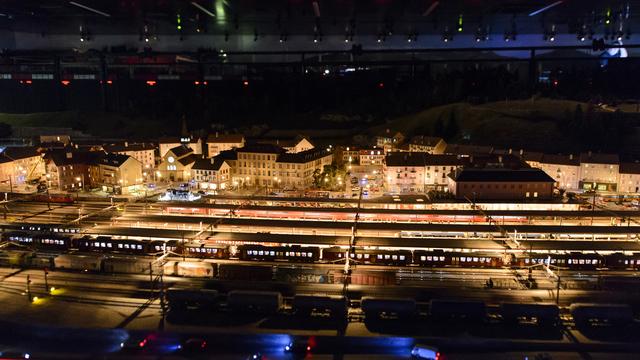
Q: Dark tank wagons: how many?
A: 7